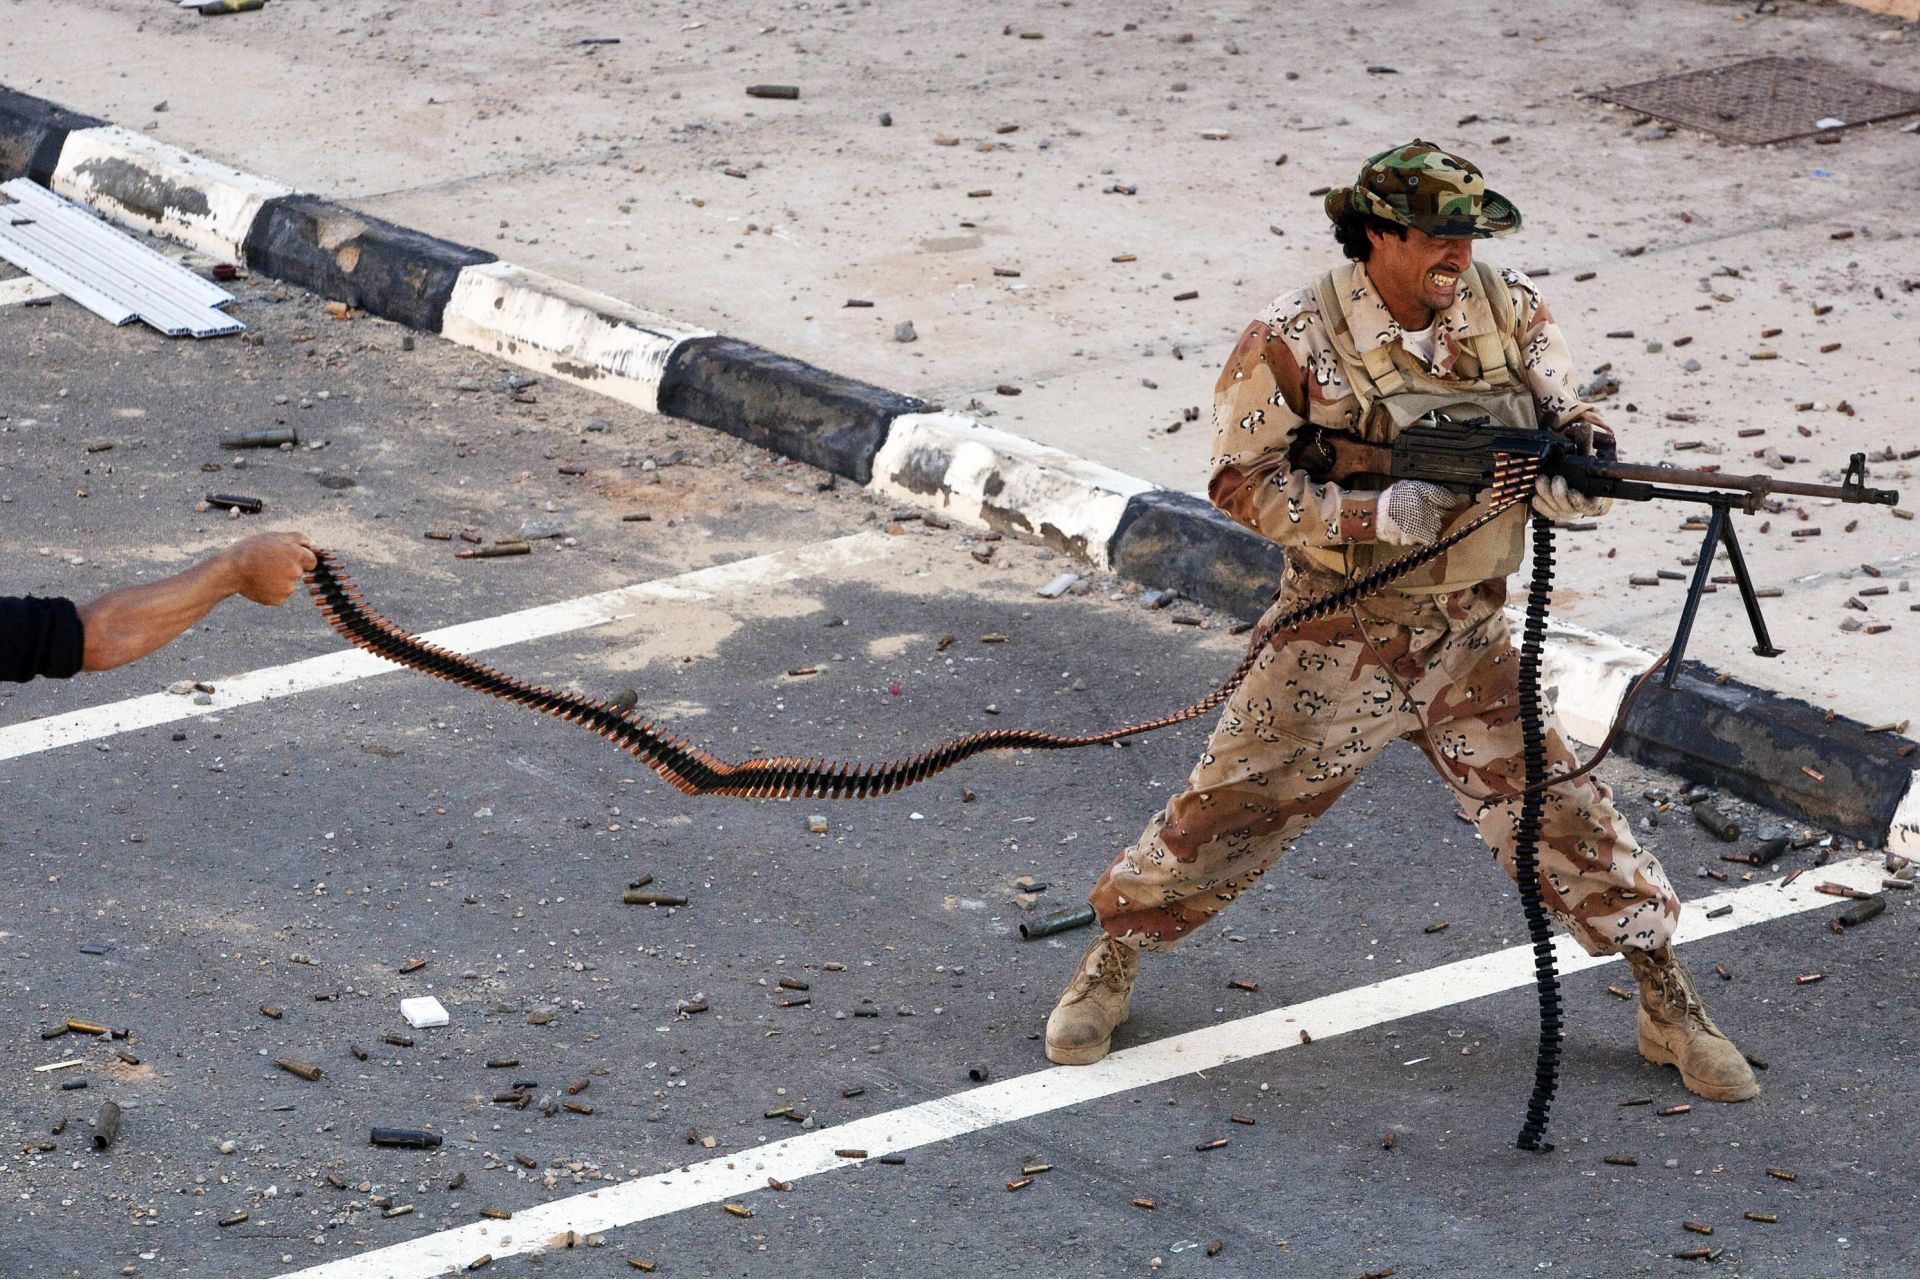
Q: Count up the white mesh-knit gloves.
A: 2